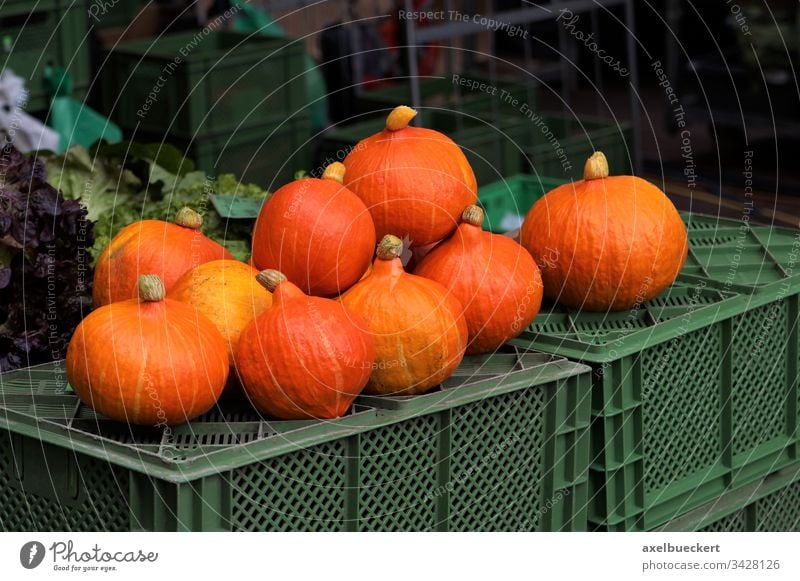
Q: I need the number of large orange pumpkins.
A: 9